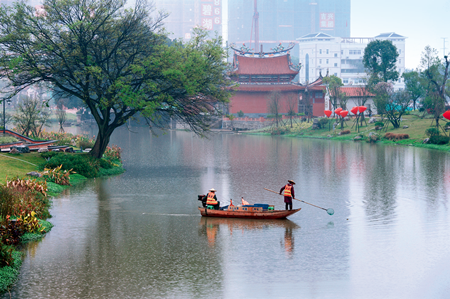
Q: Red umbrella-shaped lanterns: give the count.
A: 6